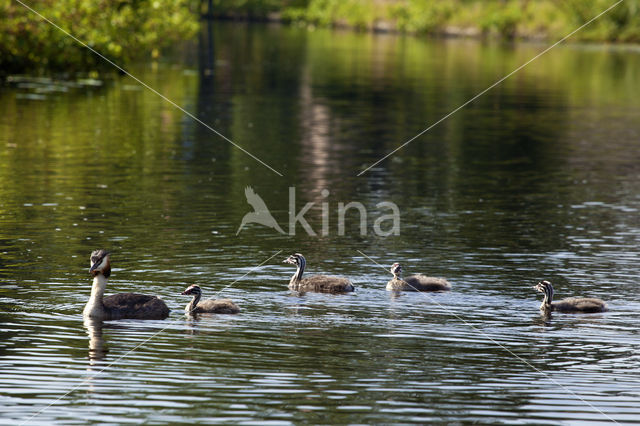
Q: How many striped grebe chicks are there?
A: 4